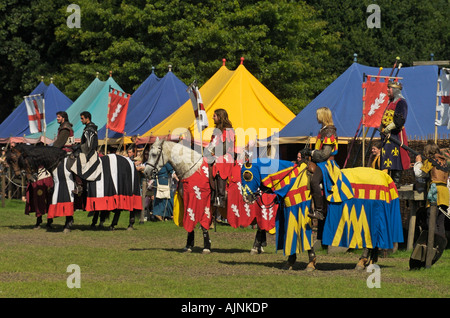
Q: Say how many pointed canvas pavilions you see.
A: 5